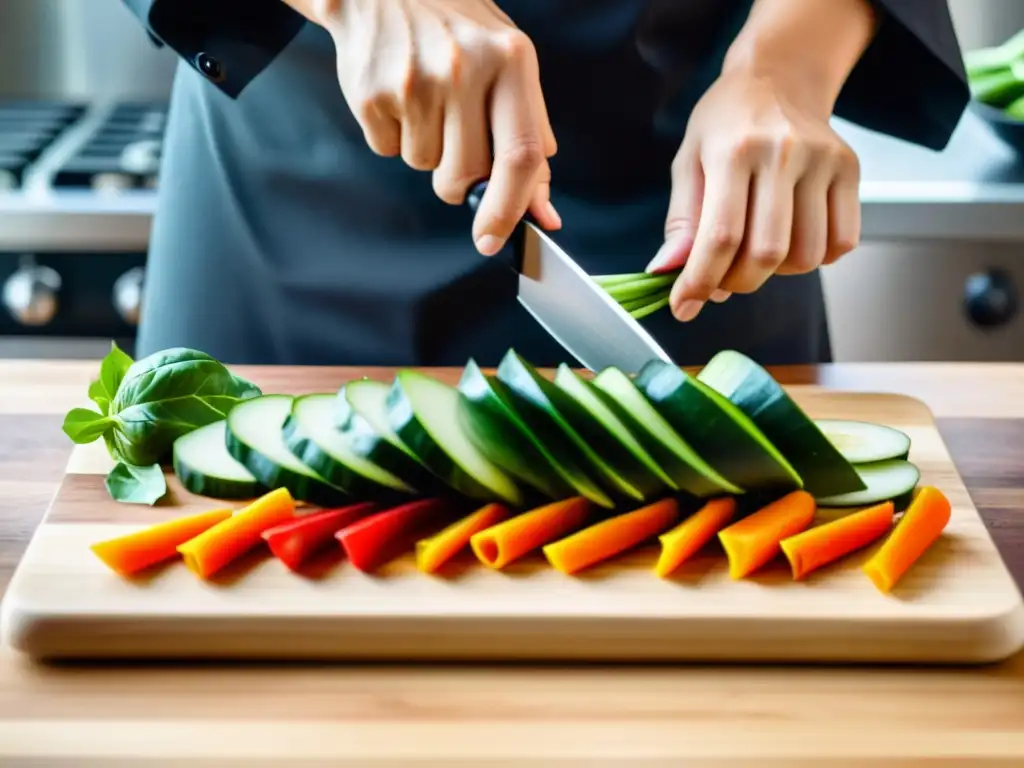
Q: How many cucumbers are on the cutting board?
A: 13